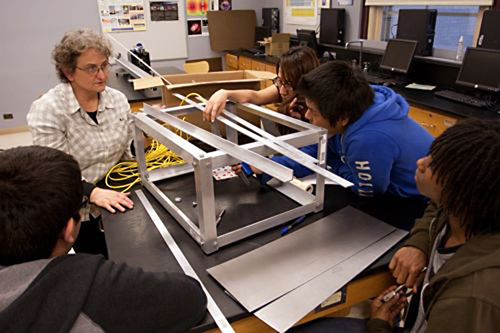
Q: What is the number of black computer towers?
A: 4